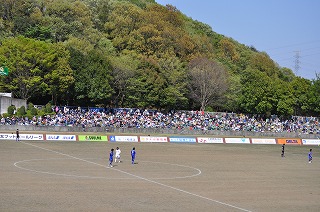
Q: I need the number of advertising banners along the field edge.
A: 11